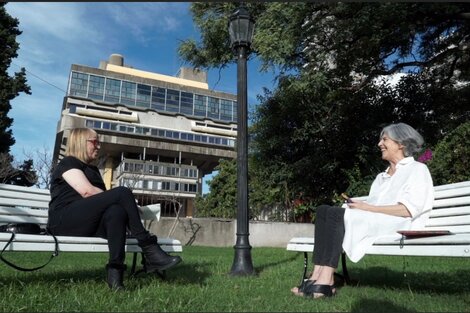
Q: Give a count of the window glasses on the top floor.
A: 12